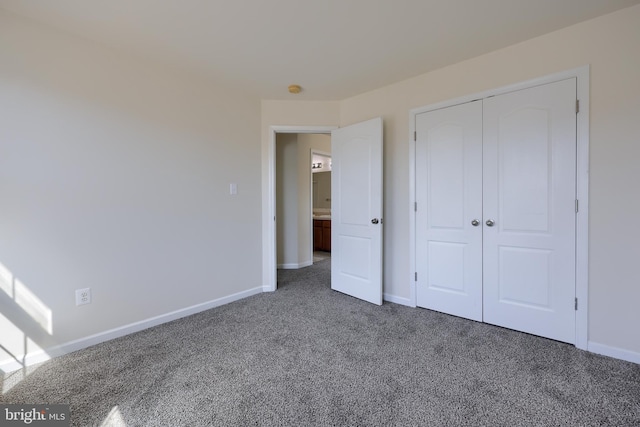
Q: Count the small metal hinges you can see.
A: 6